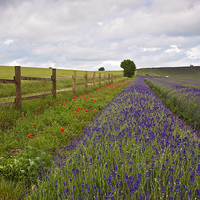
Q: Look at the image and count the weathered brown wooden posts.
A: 9